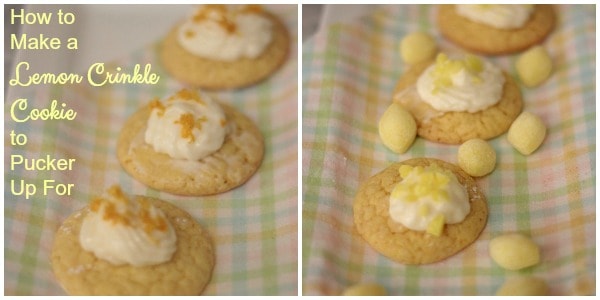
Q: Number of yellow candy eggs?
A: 8